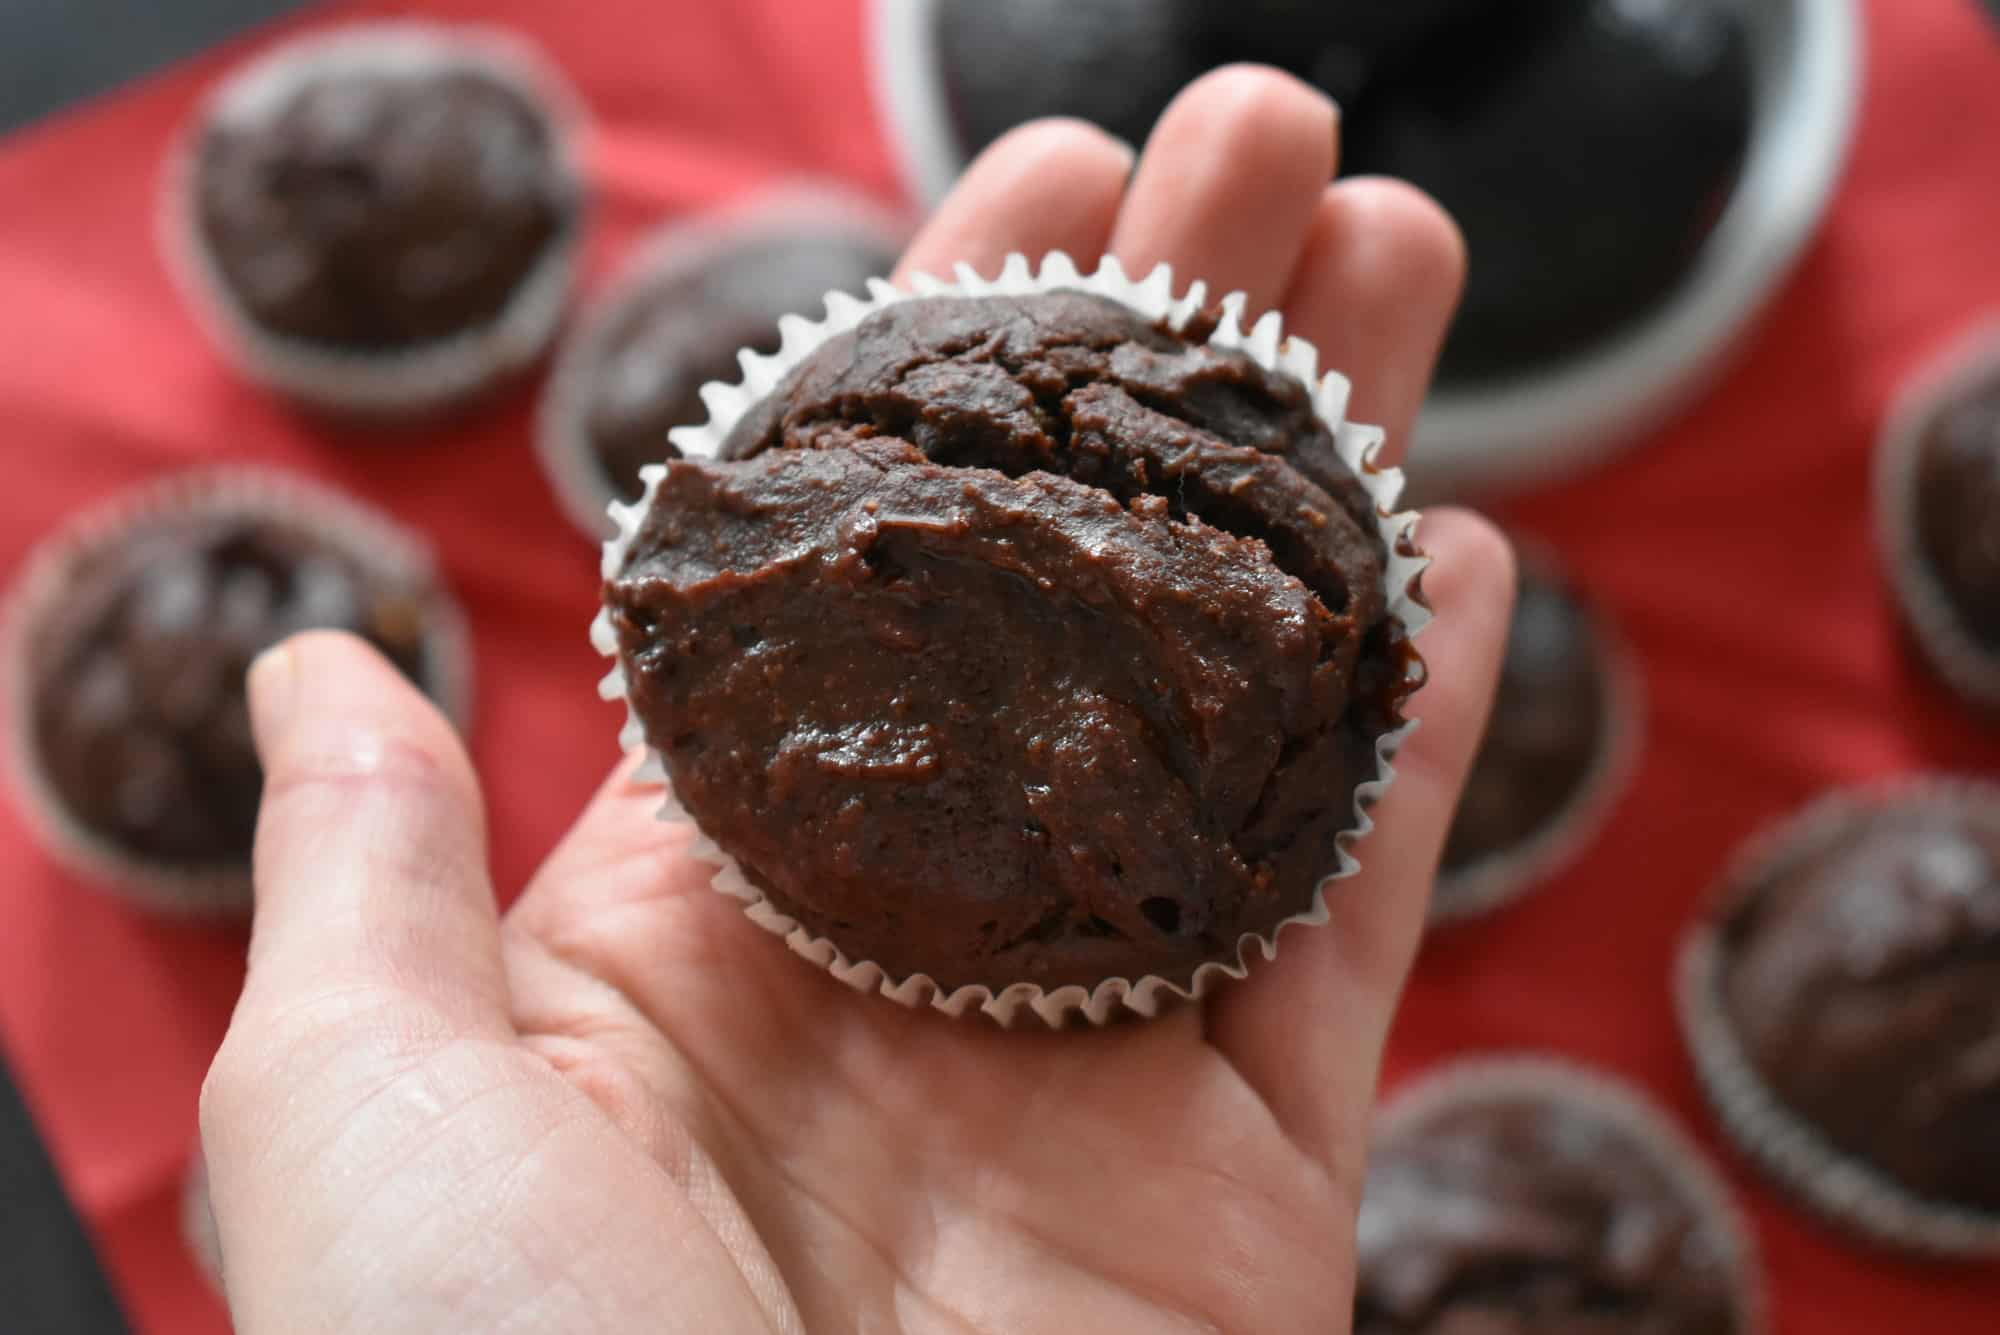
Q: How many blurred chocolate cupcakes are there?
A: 7